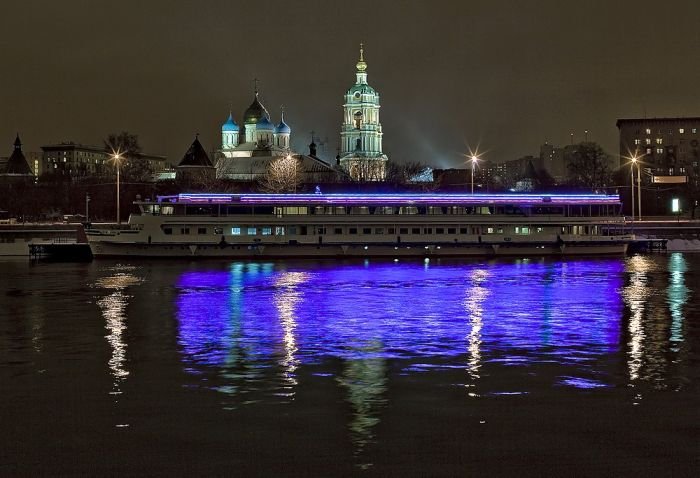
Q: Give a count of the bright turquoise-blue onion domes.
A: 3